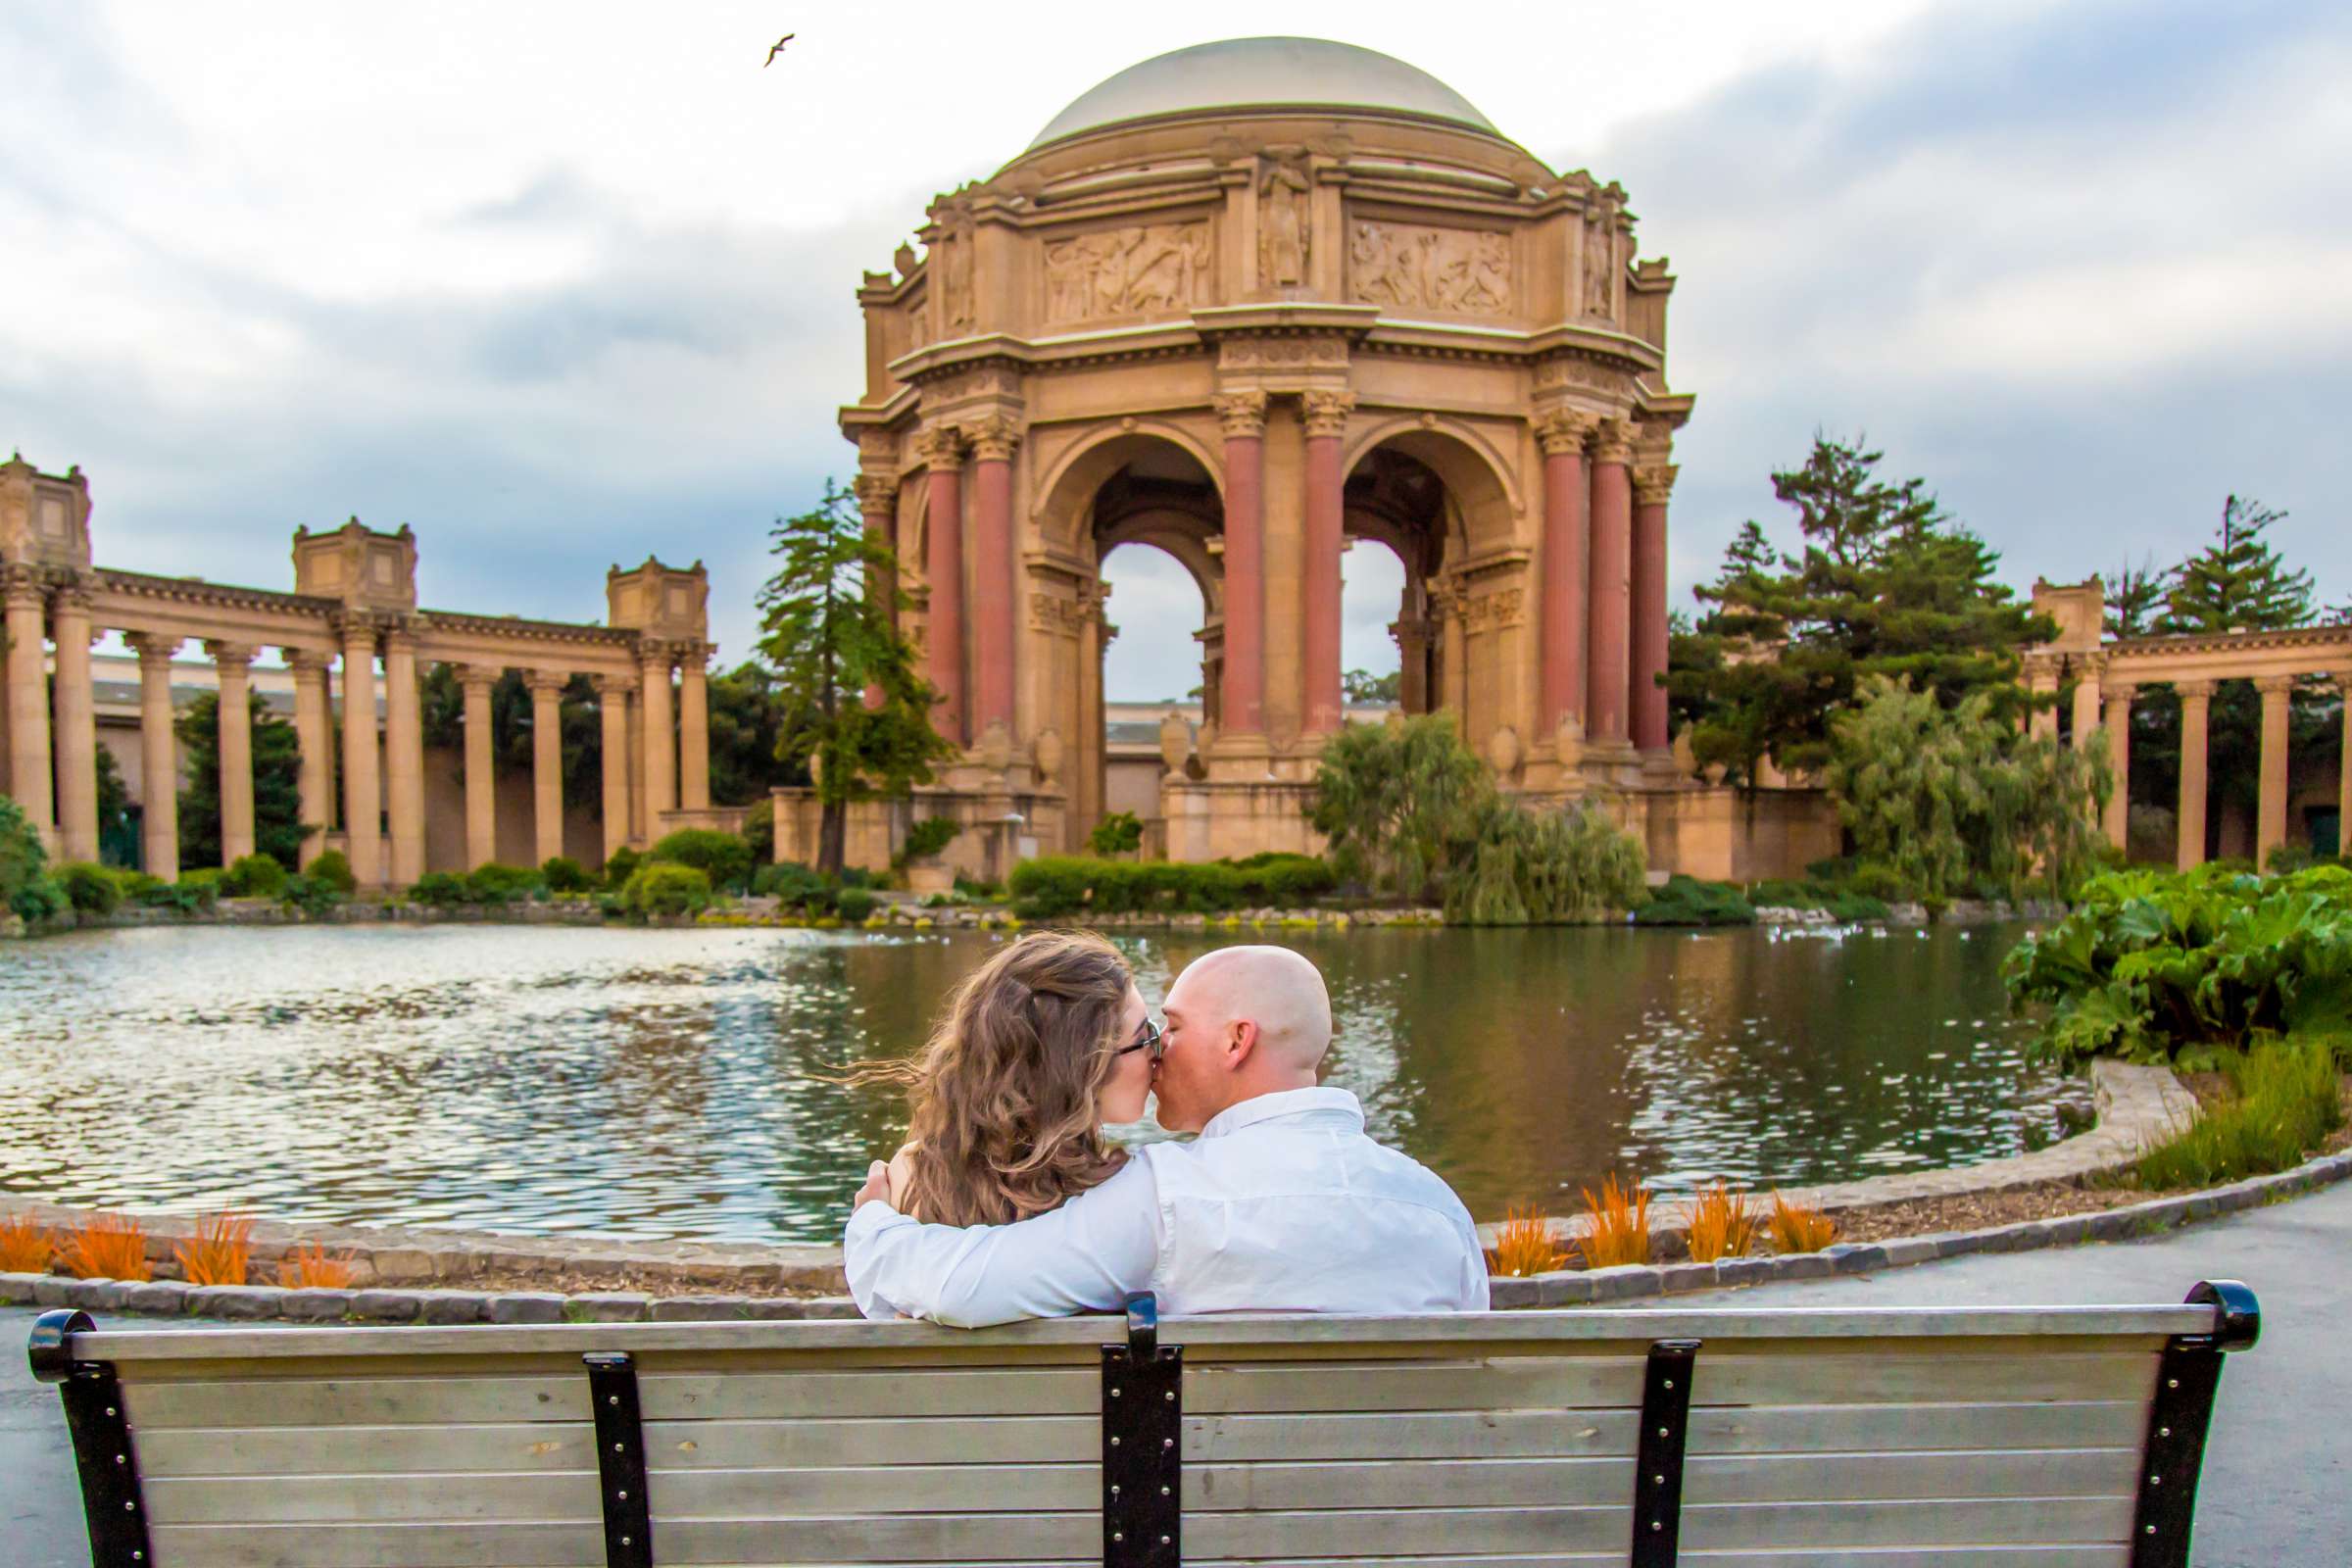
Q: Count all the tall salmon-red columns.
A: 8